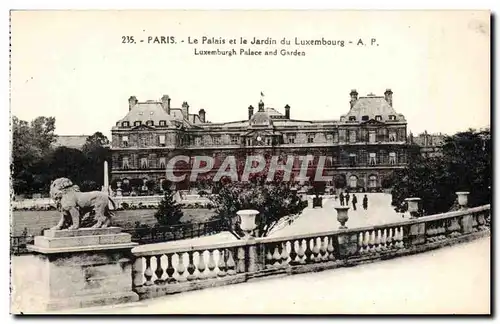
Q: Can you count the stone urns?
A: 4